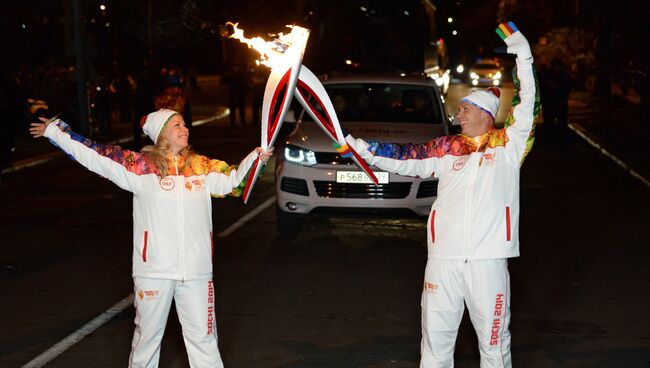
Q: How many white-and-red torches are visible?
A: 2